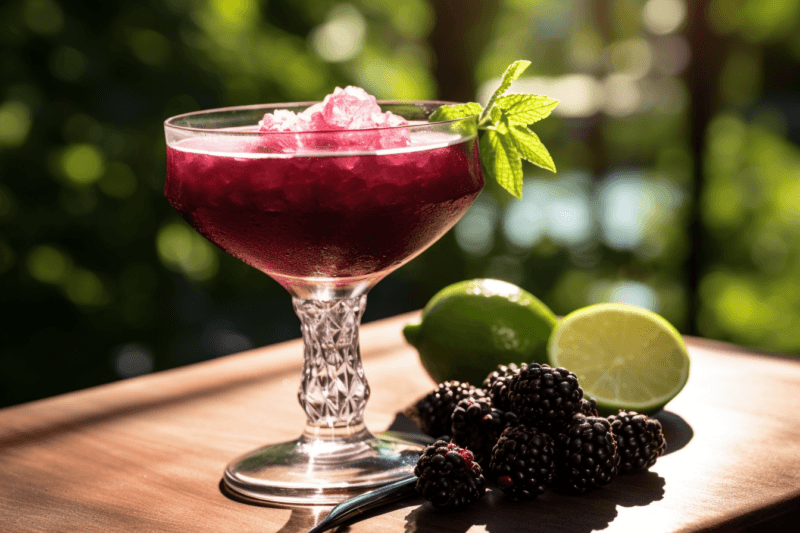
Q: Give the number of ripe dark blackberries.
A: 9